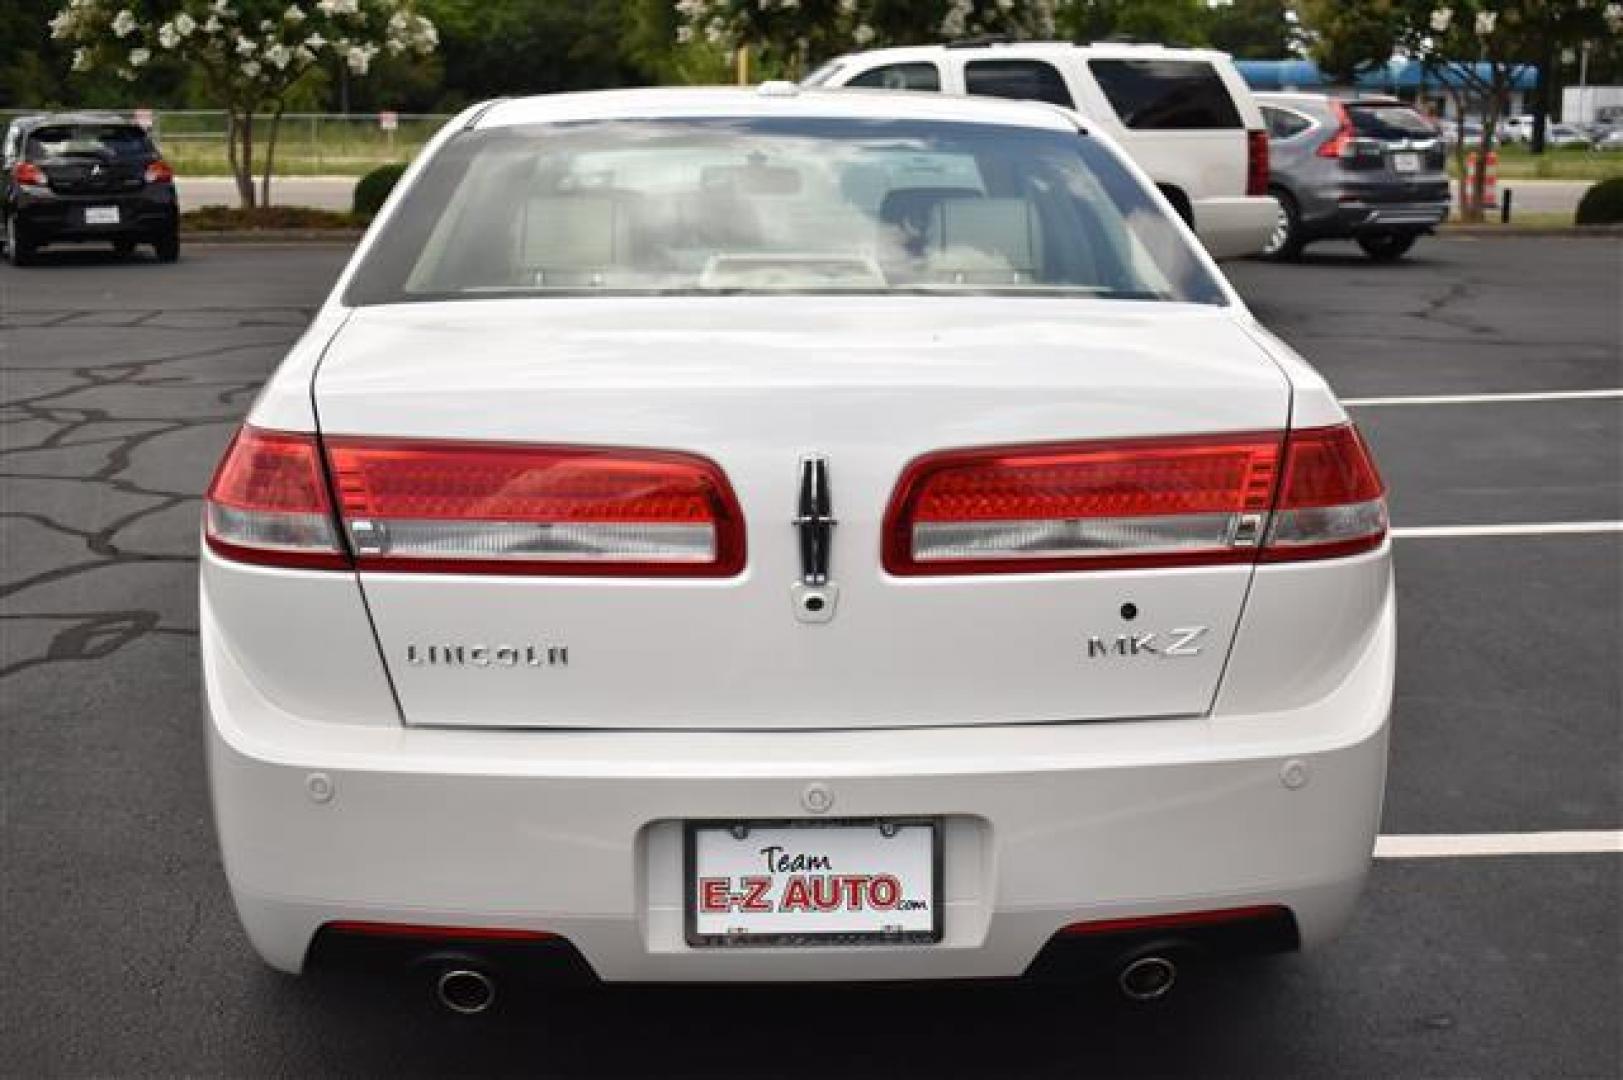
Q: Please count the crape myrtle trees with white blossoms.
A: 3